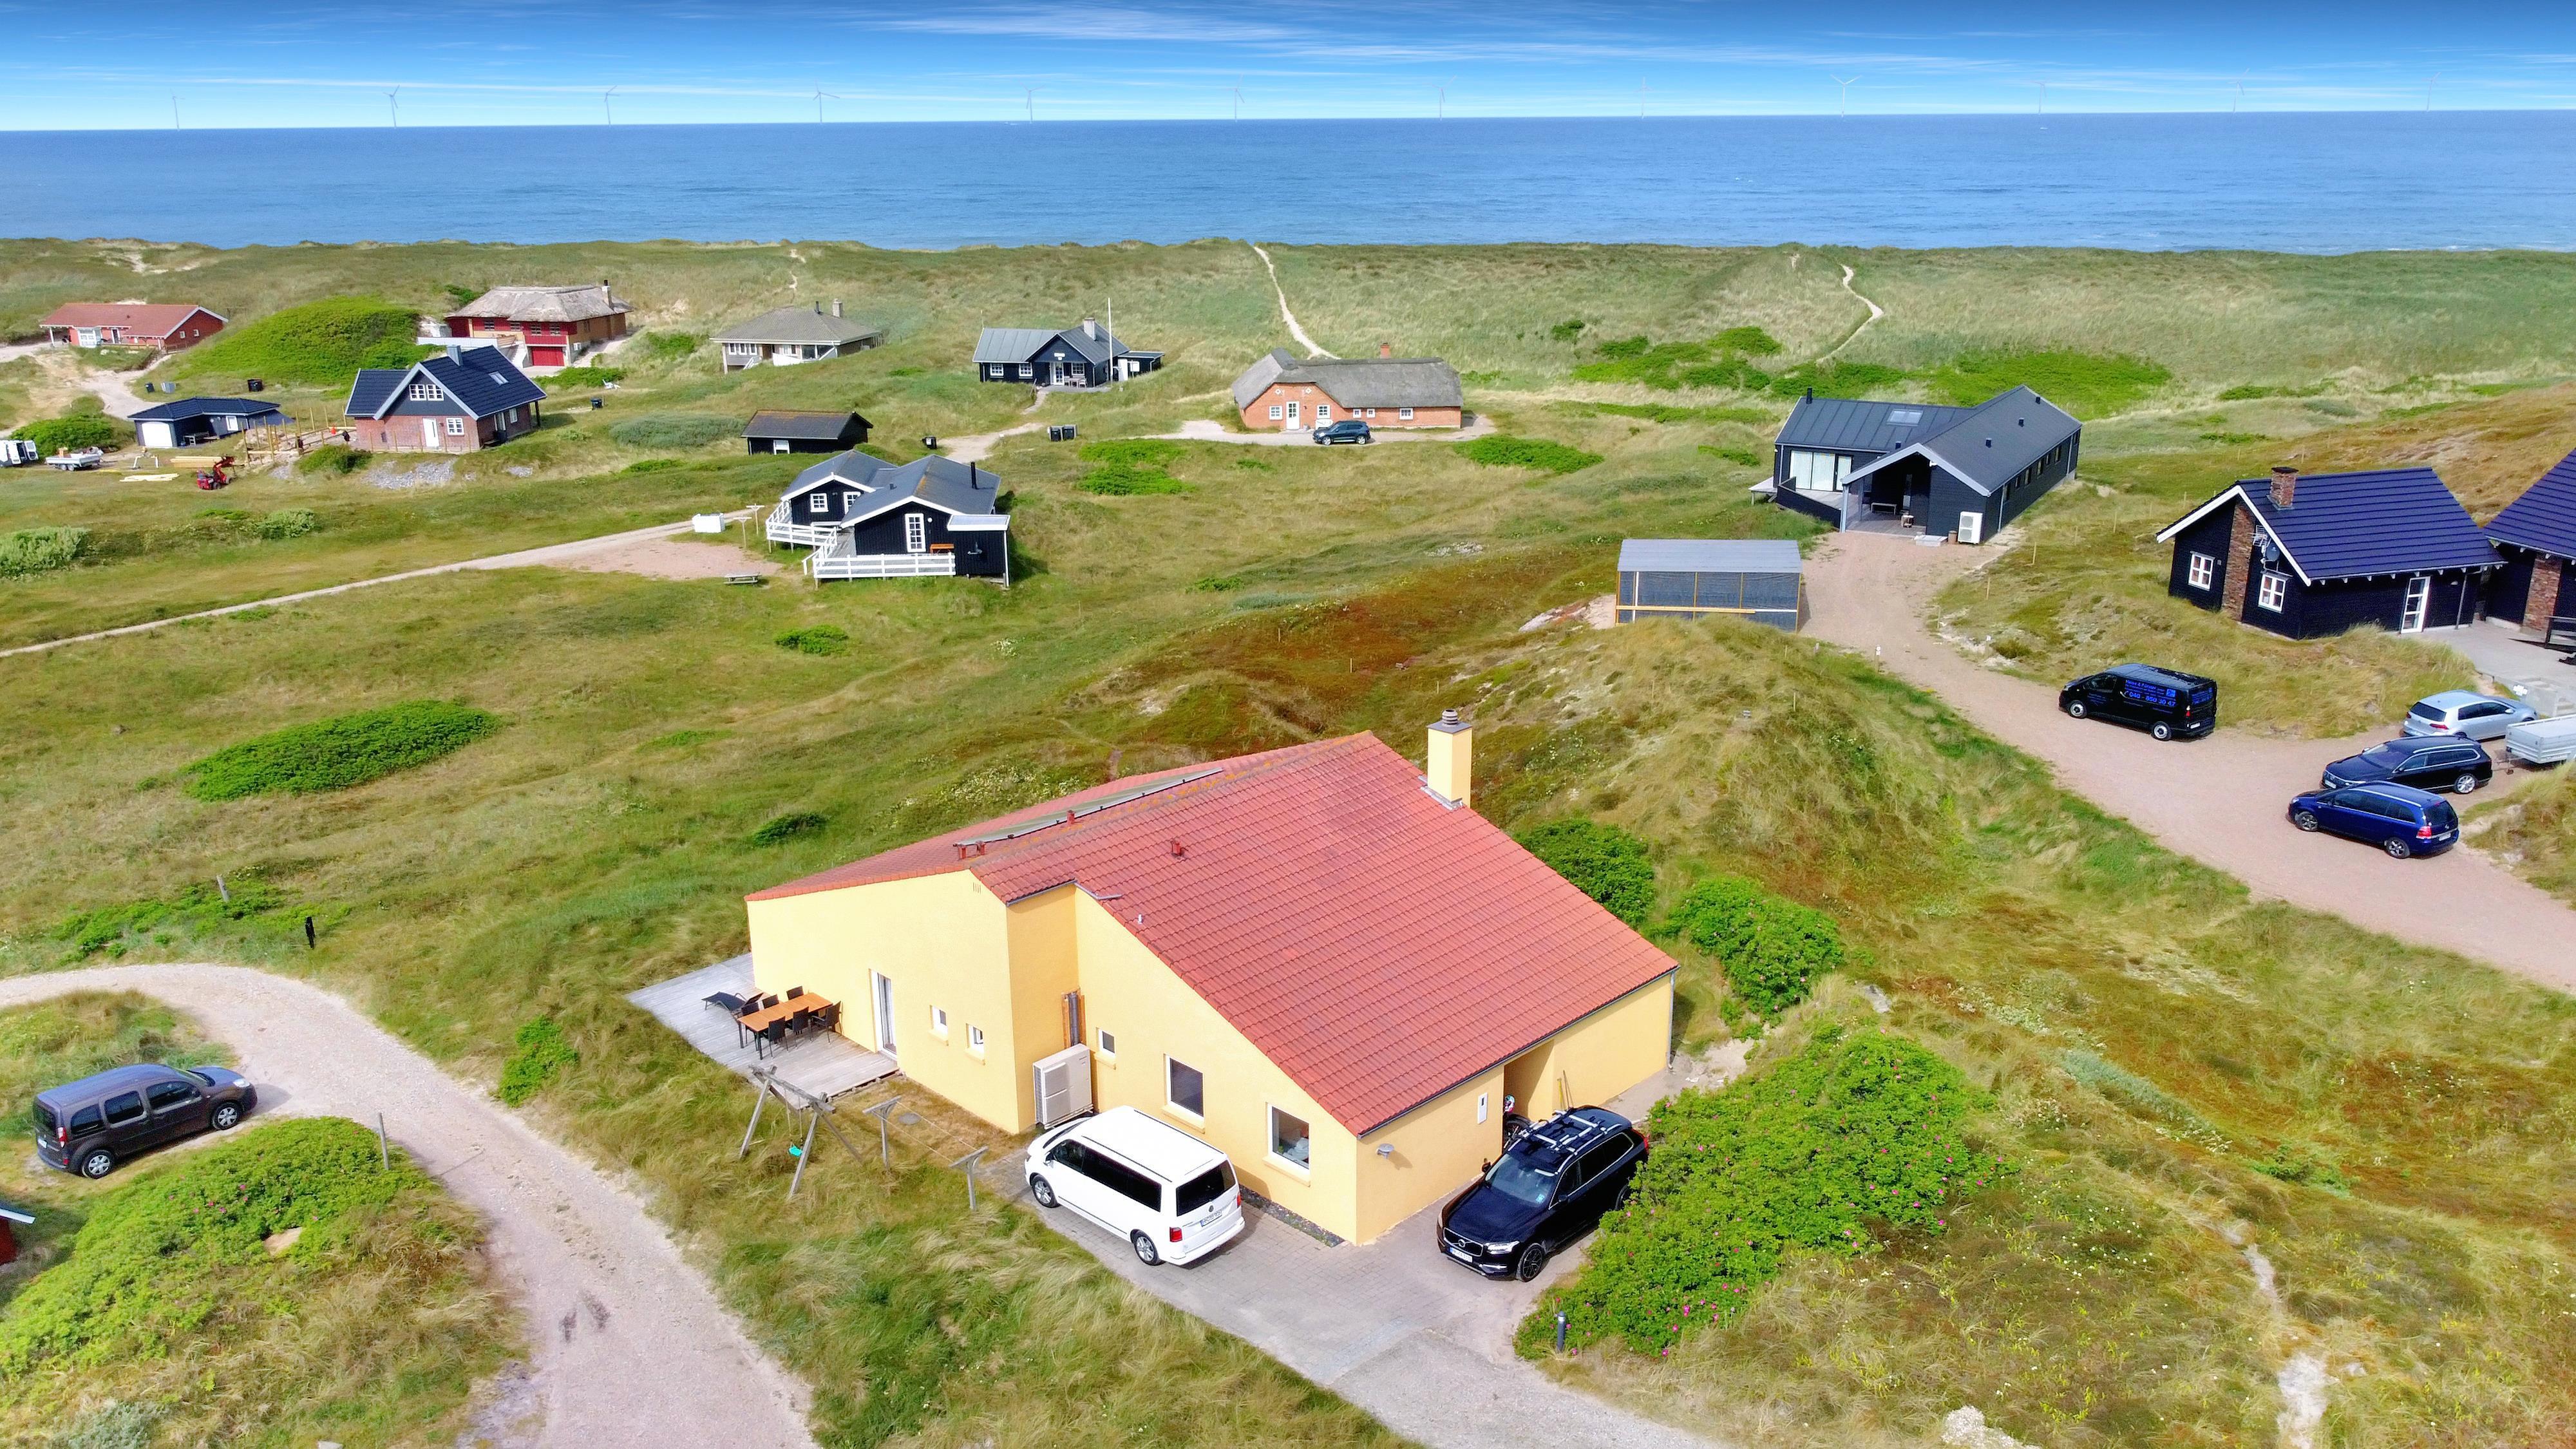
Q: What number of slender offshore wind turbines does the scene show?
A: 12